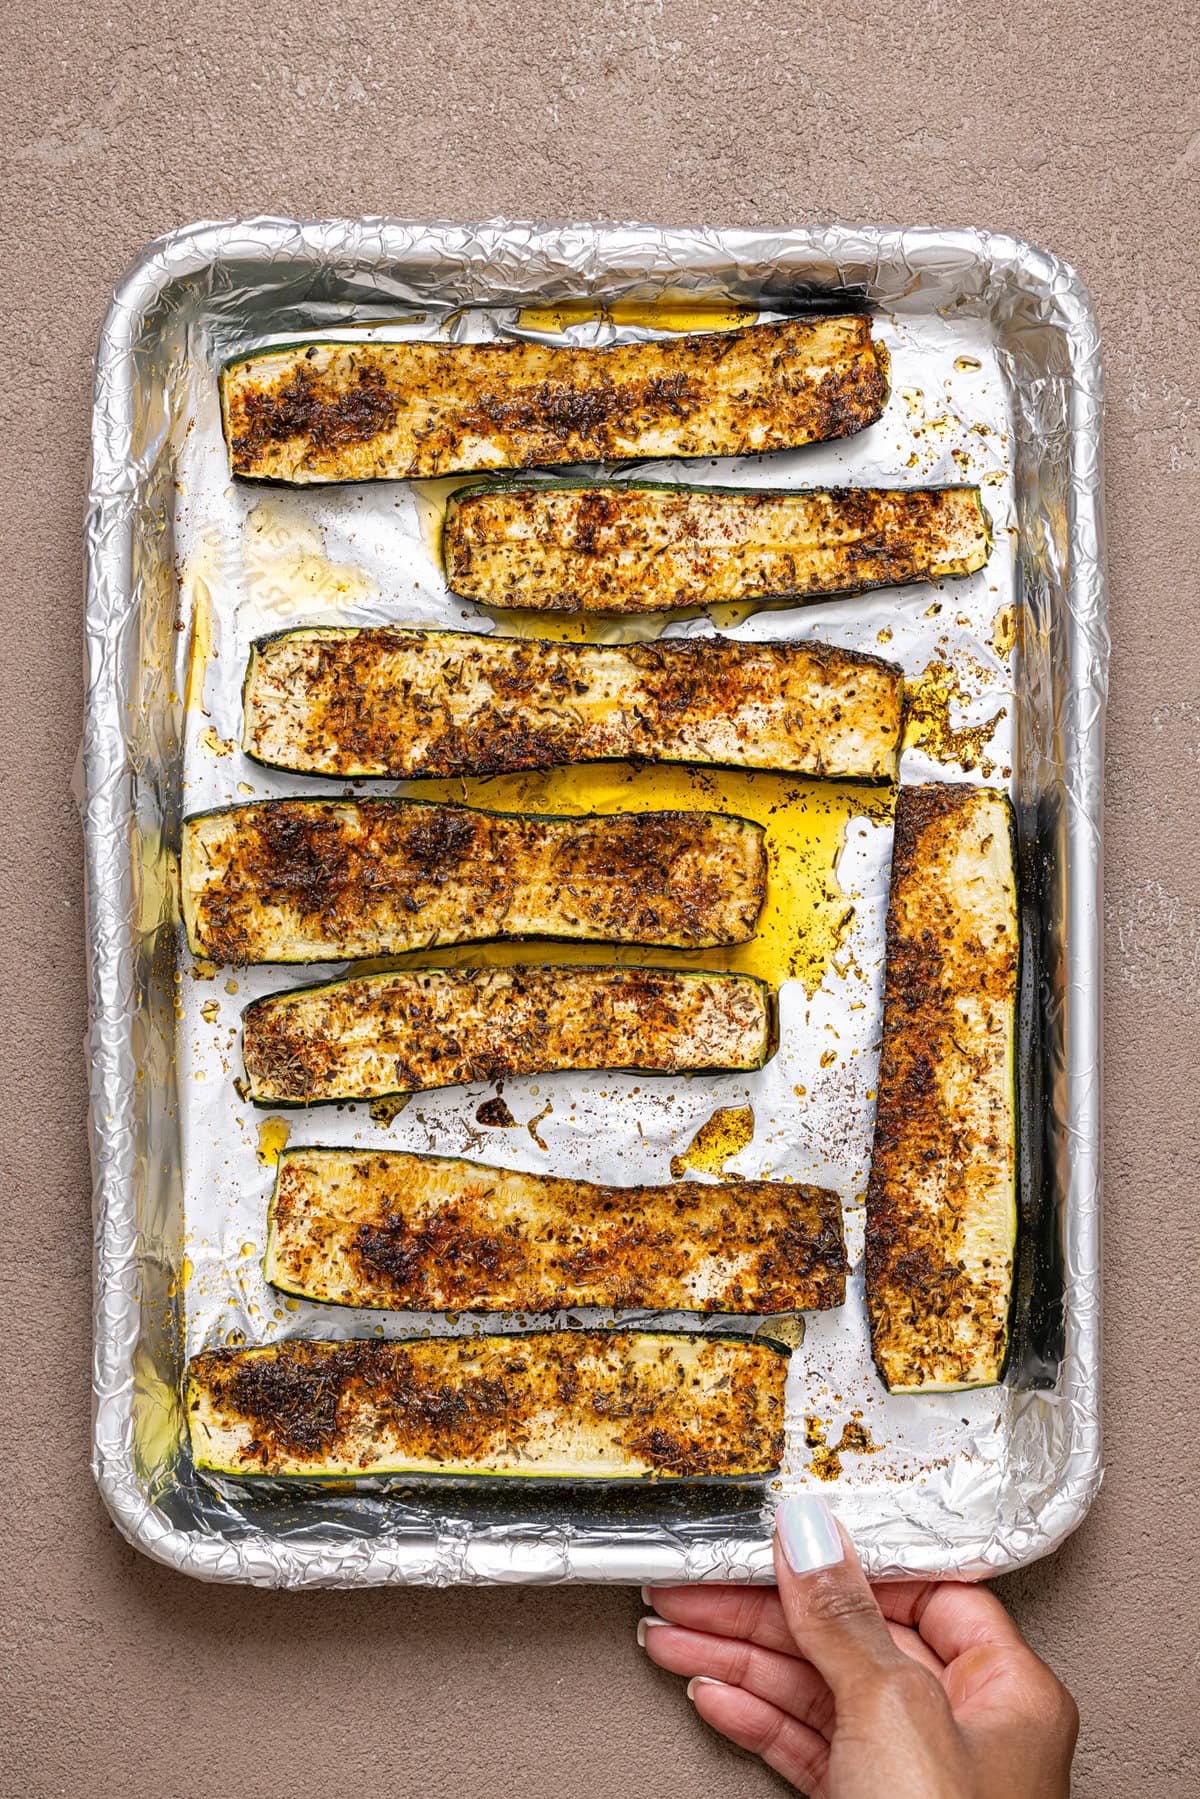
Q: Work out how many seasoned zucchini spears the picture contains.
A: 8